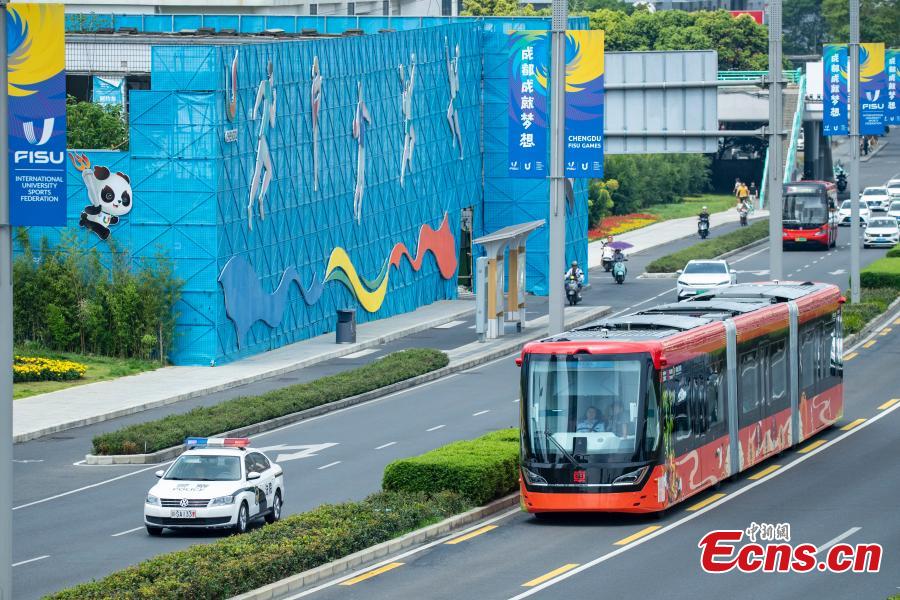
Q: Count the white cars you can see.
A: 7